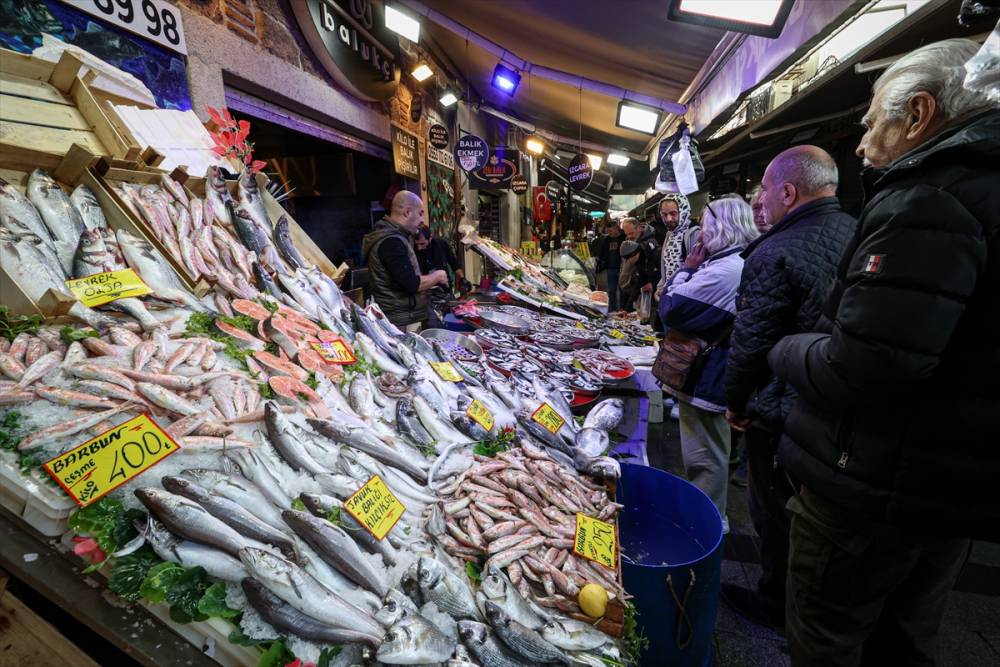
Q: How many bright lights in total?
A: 9